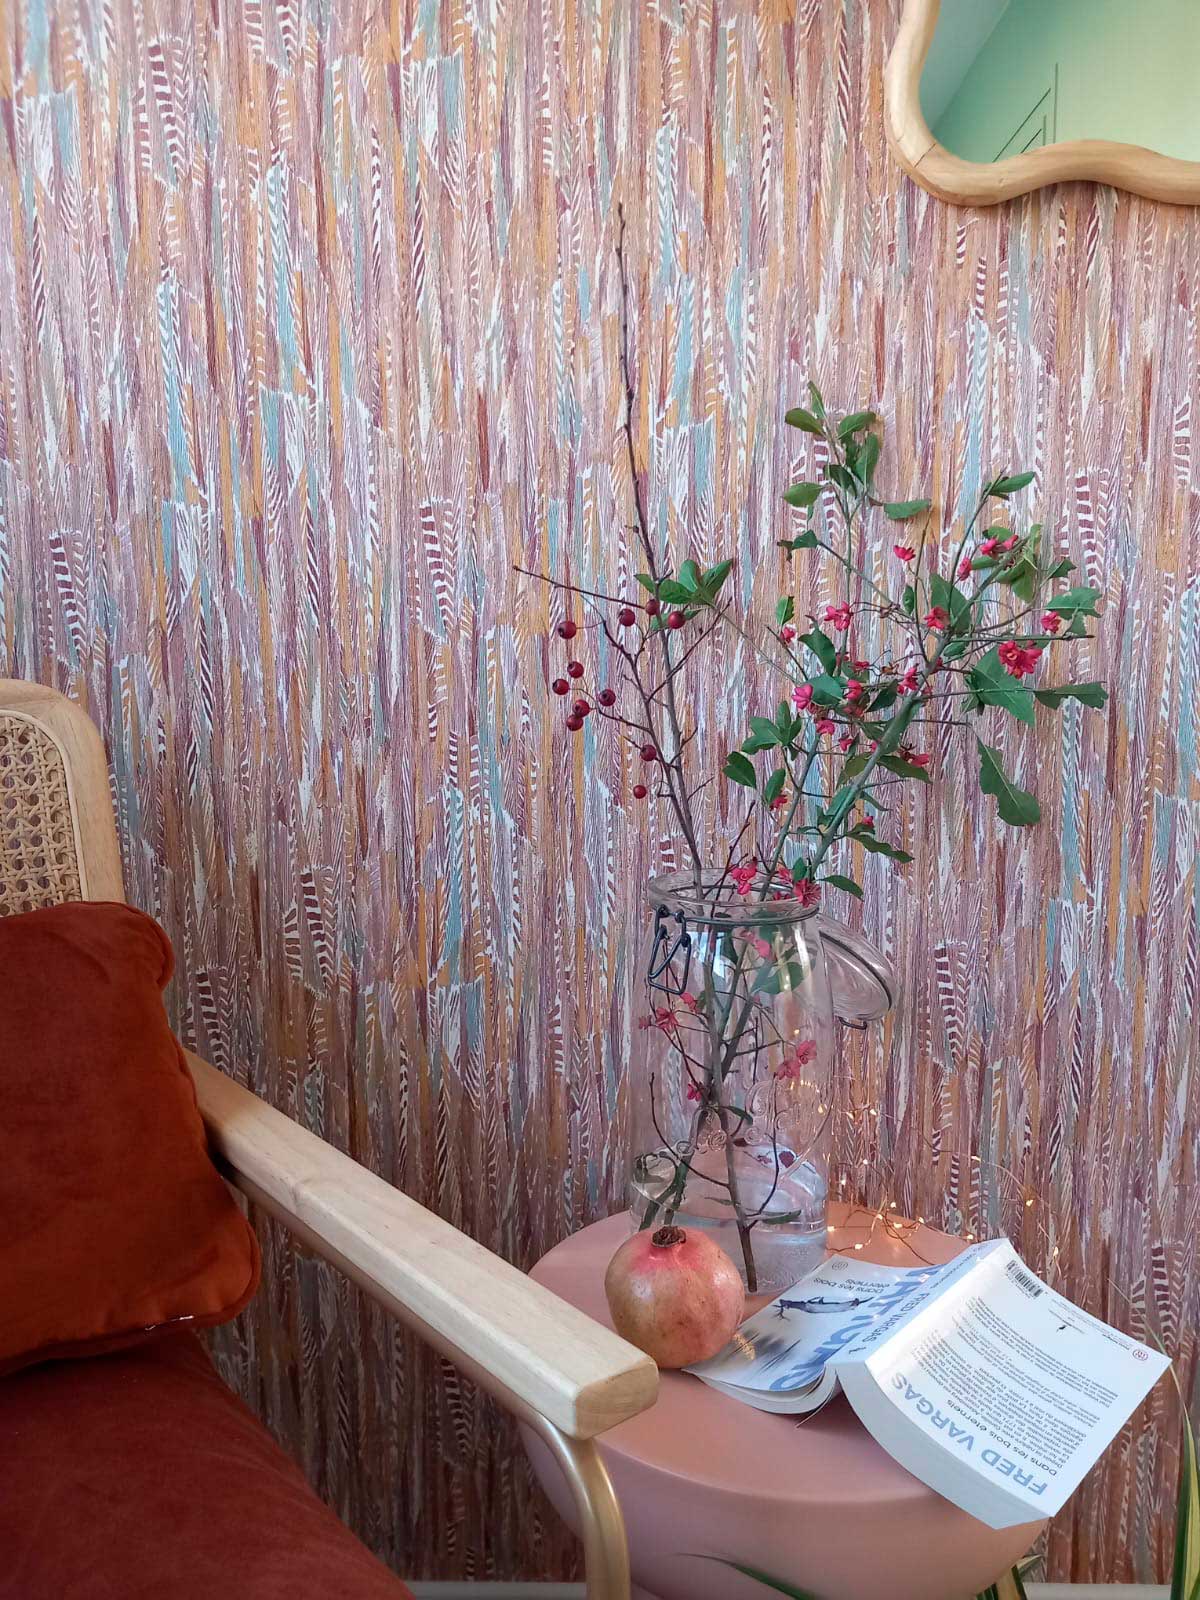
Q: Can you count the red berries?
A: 11